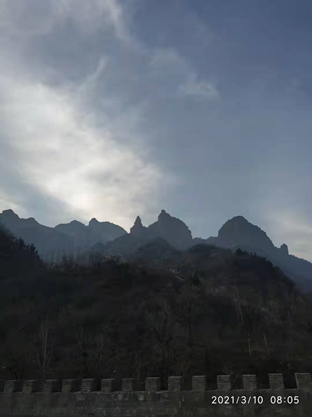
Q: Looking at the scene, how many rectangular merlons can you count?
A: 14